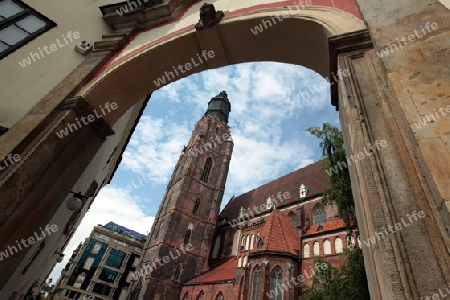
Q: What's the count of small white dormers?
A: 3